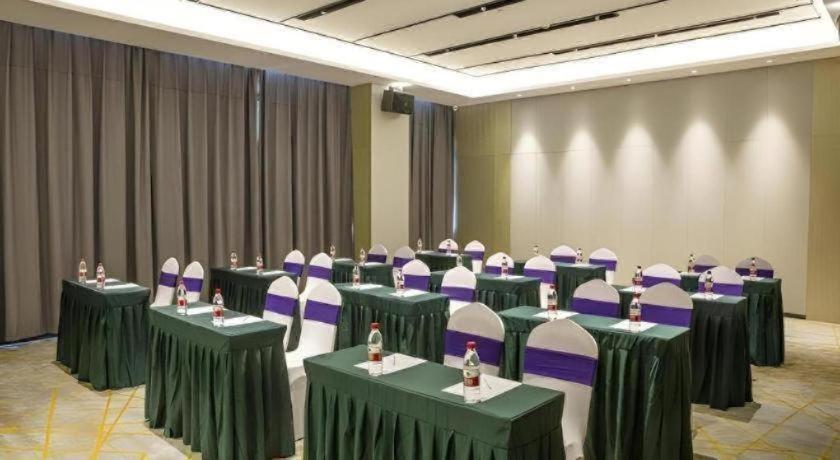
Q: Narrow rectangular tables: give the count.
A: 12